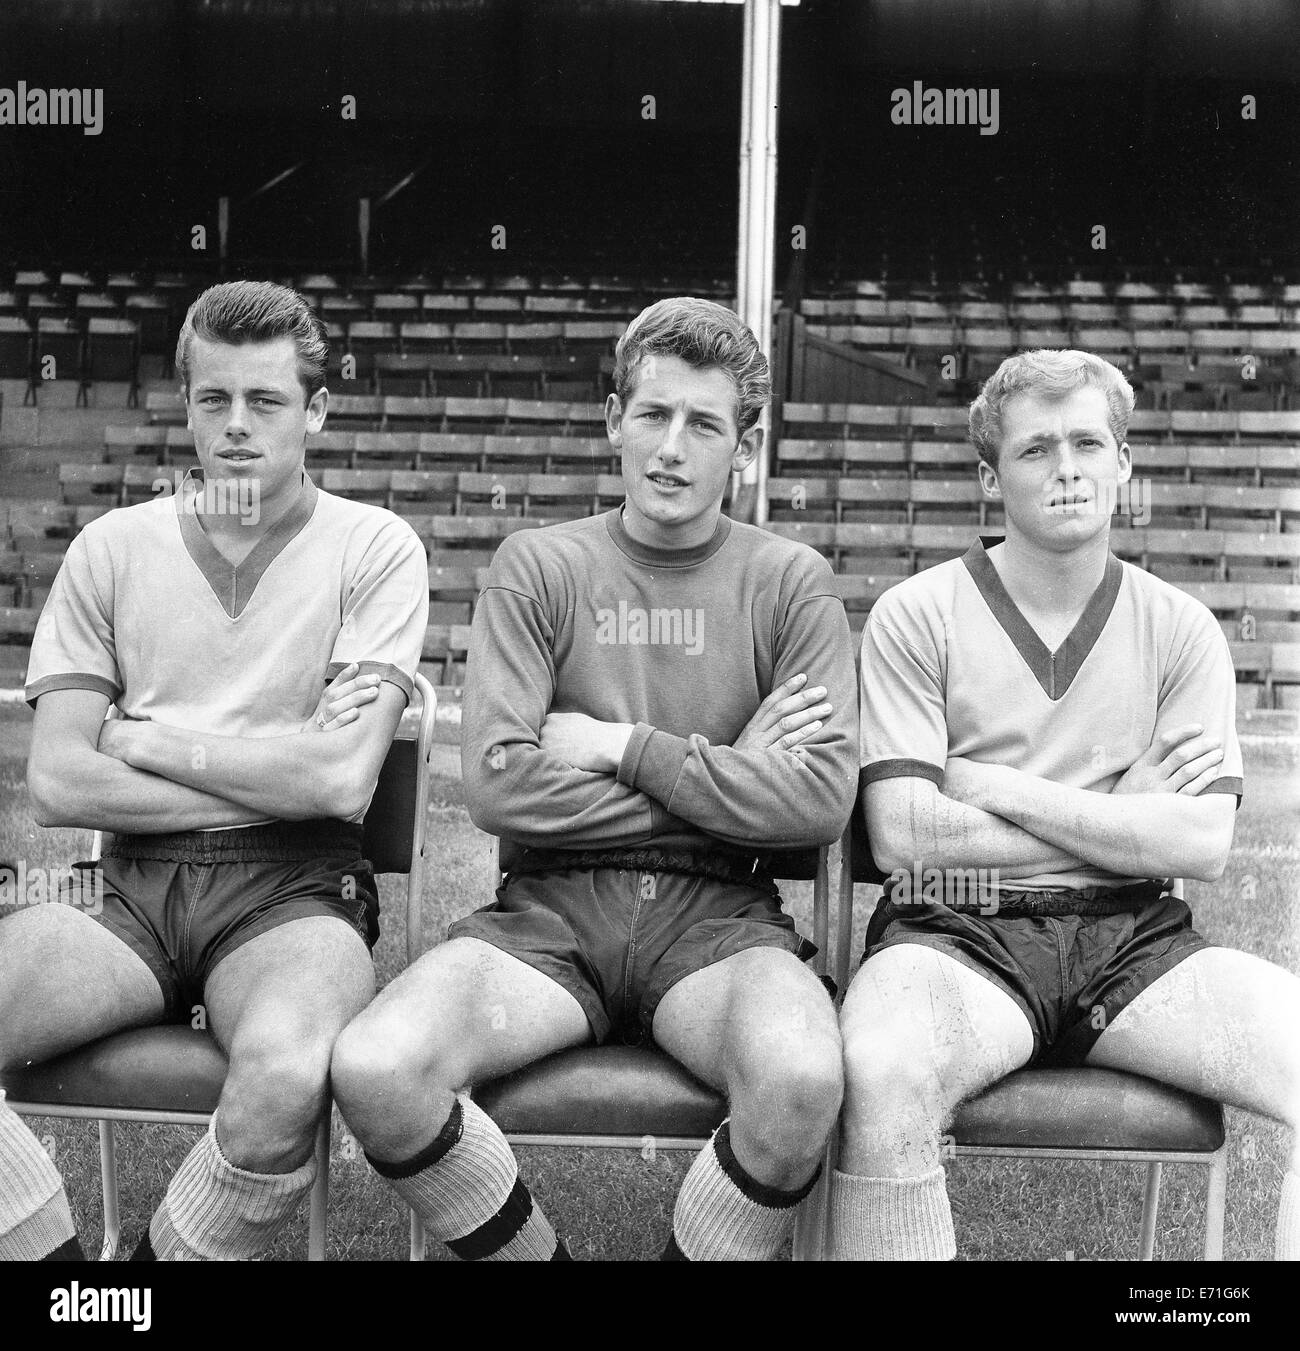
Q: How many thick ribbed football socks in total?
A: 6